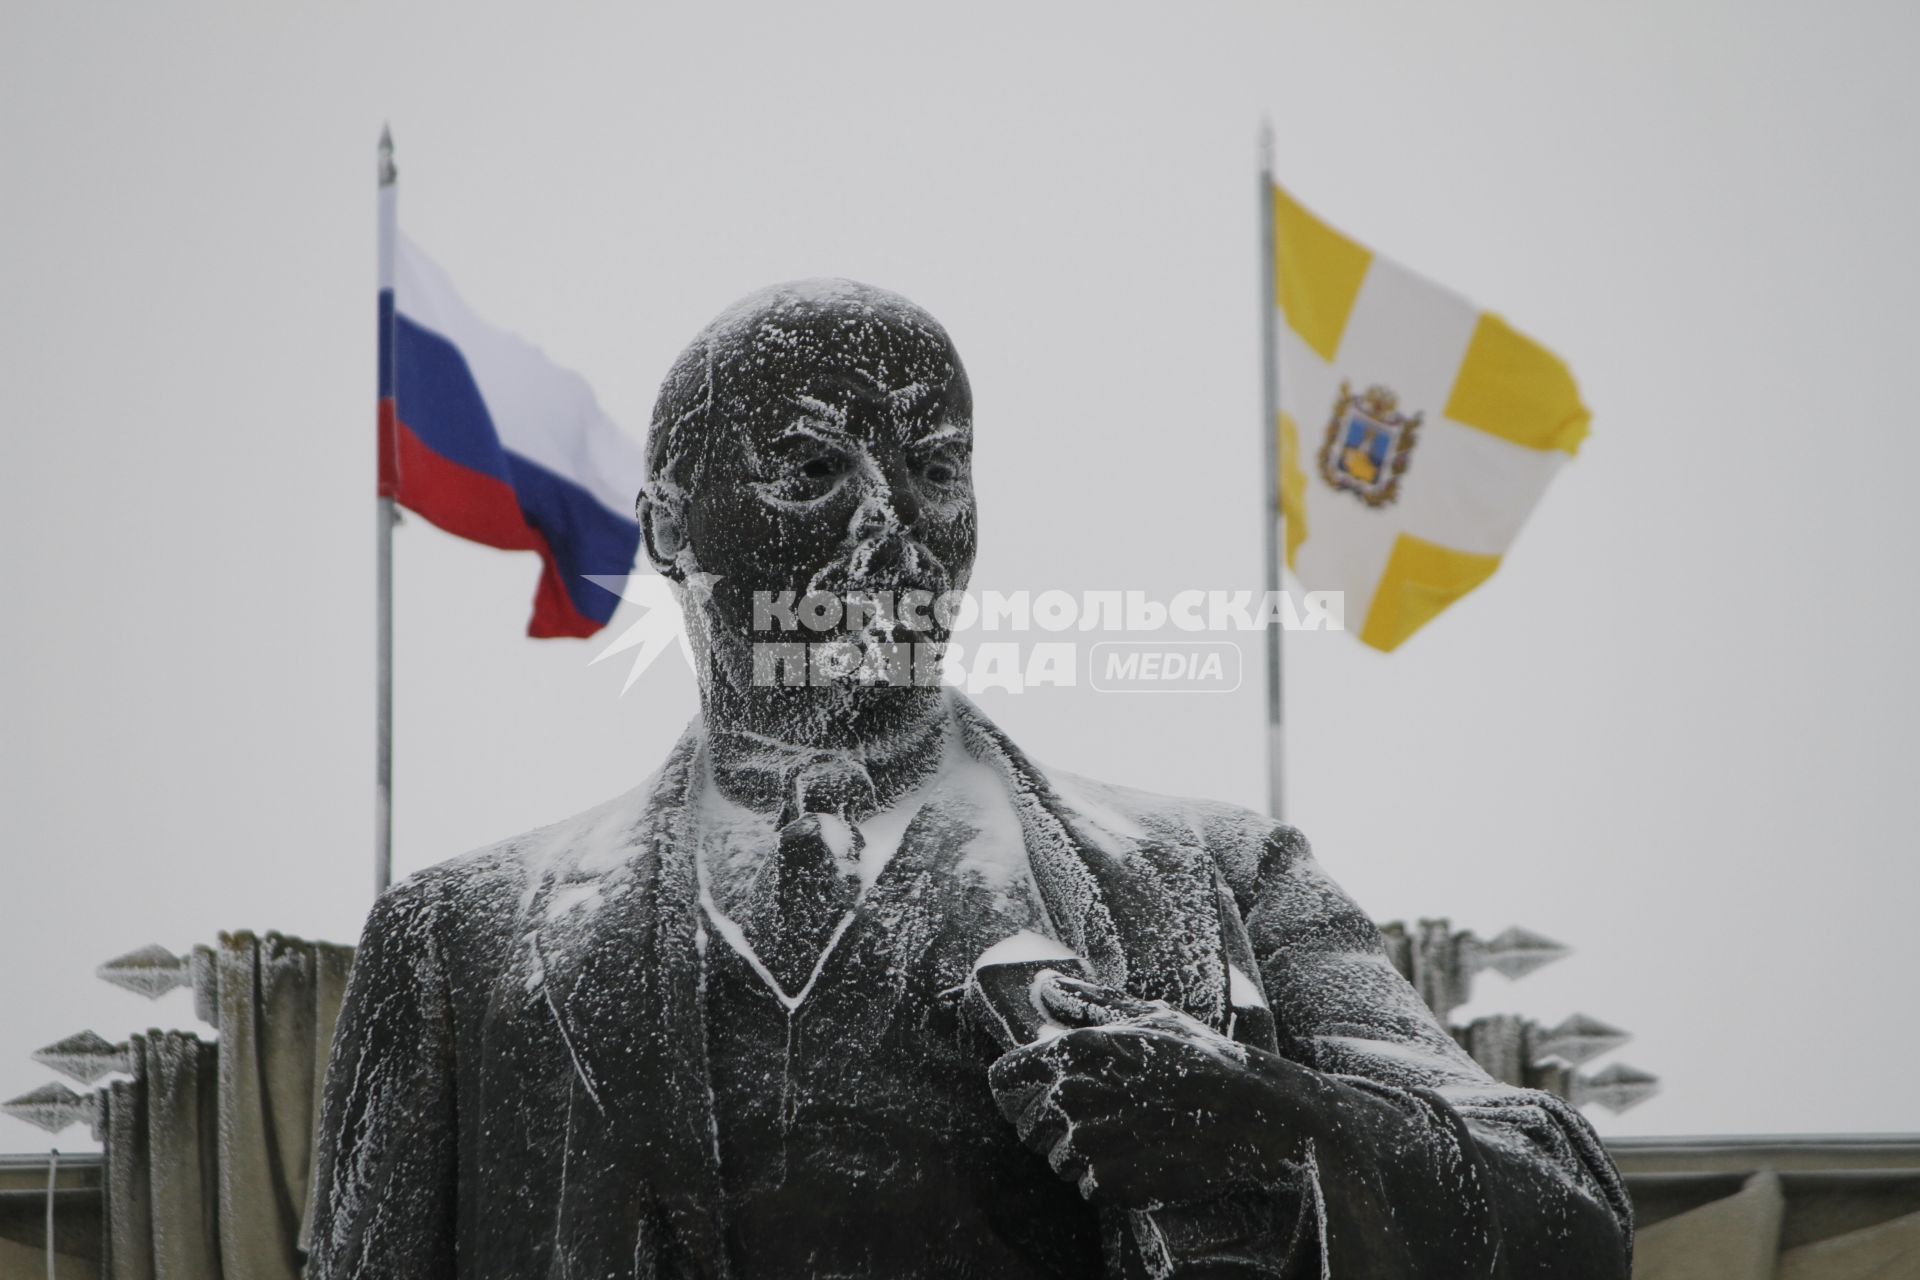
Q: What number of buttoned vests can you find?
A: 1